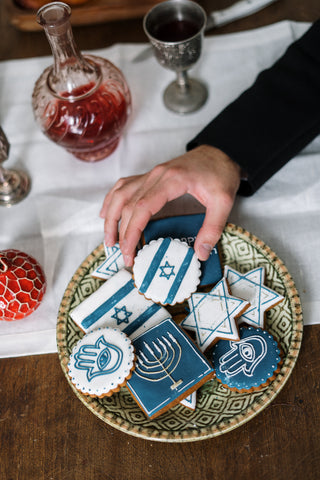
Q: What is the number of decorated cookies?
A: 10